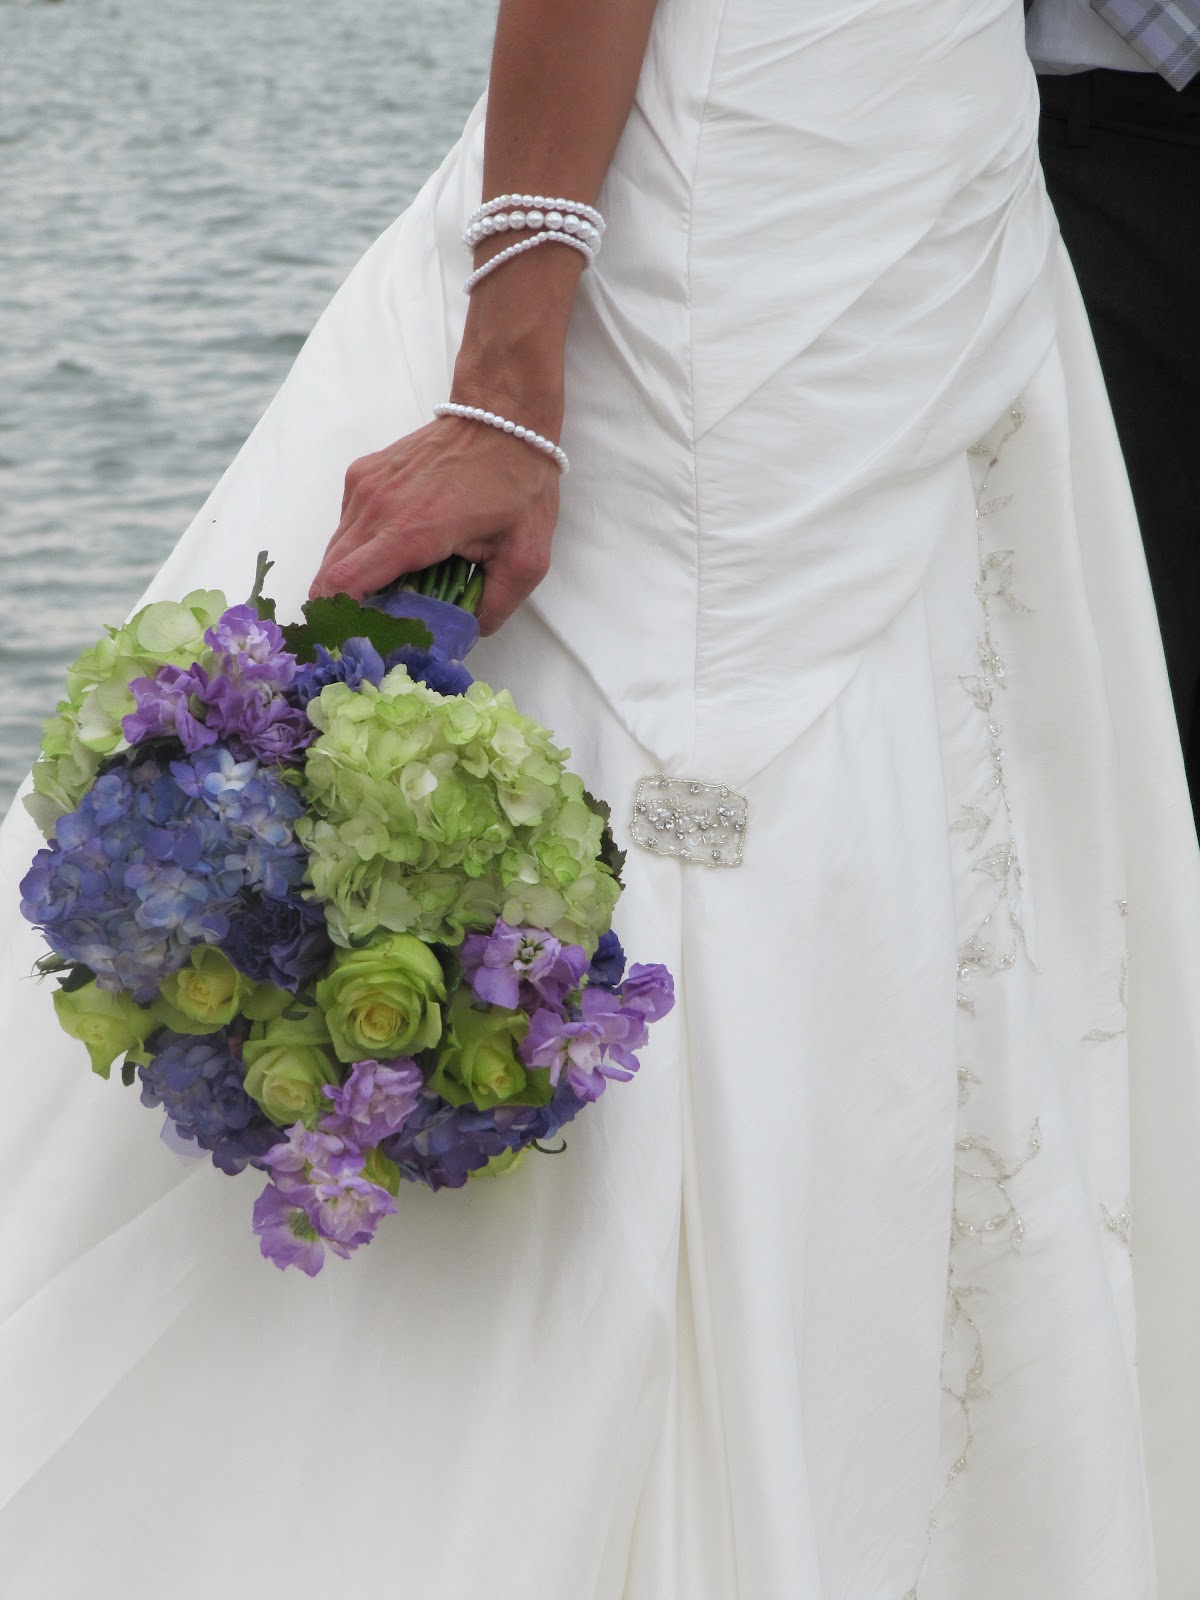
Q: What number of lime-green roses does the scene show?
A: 5